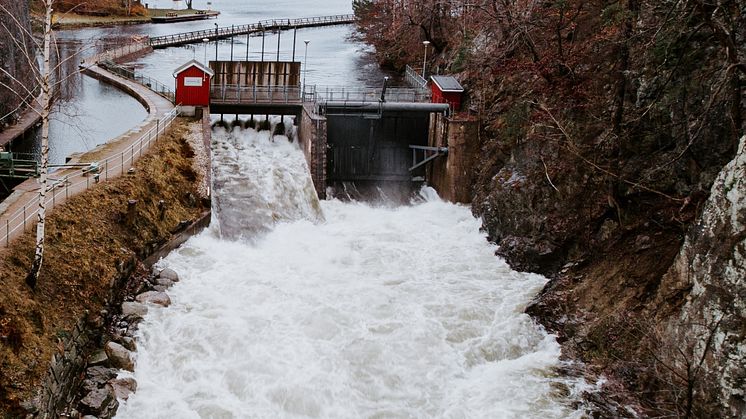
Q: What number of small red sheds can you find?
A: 2